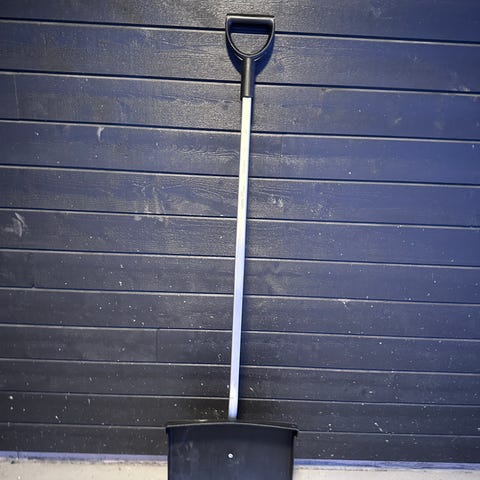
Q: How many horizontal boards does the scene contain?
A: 12